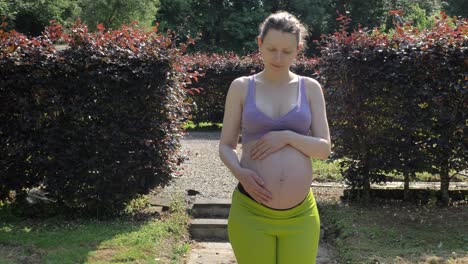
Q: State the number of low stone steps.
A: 2